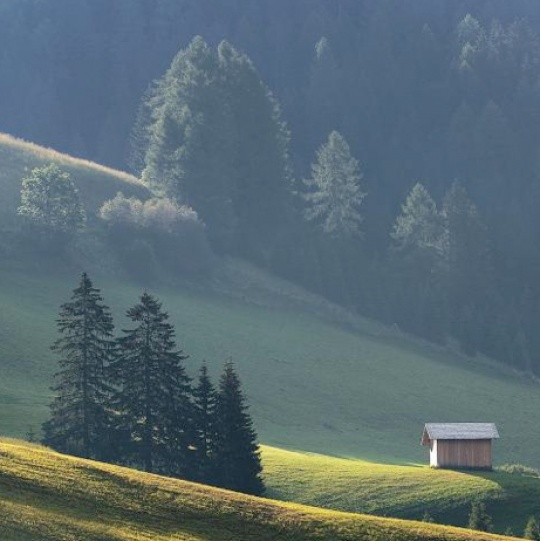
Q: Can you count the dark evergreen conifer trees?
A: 4